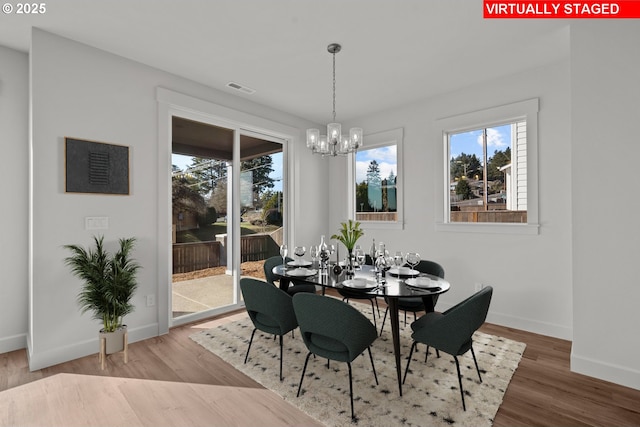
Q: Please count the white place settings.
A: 6